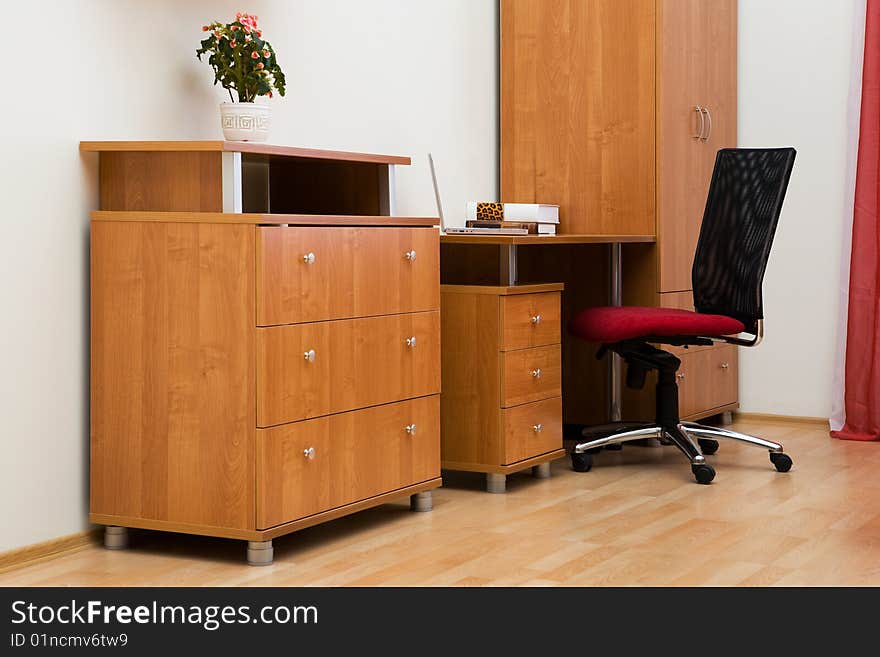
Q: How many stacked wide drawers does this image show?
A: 3